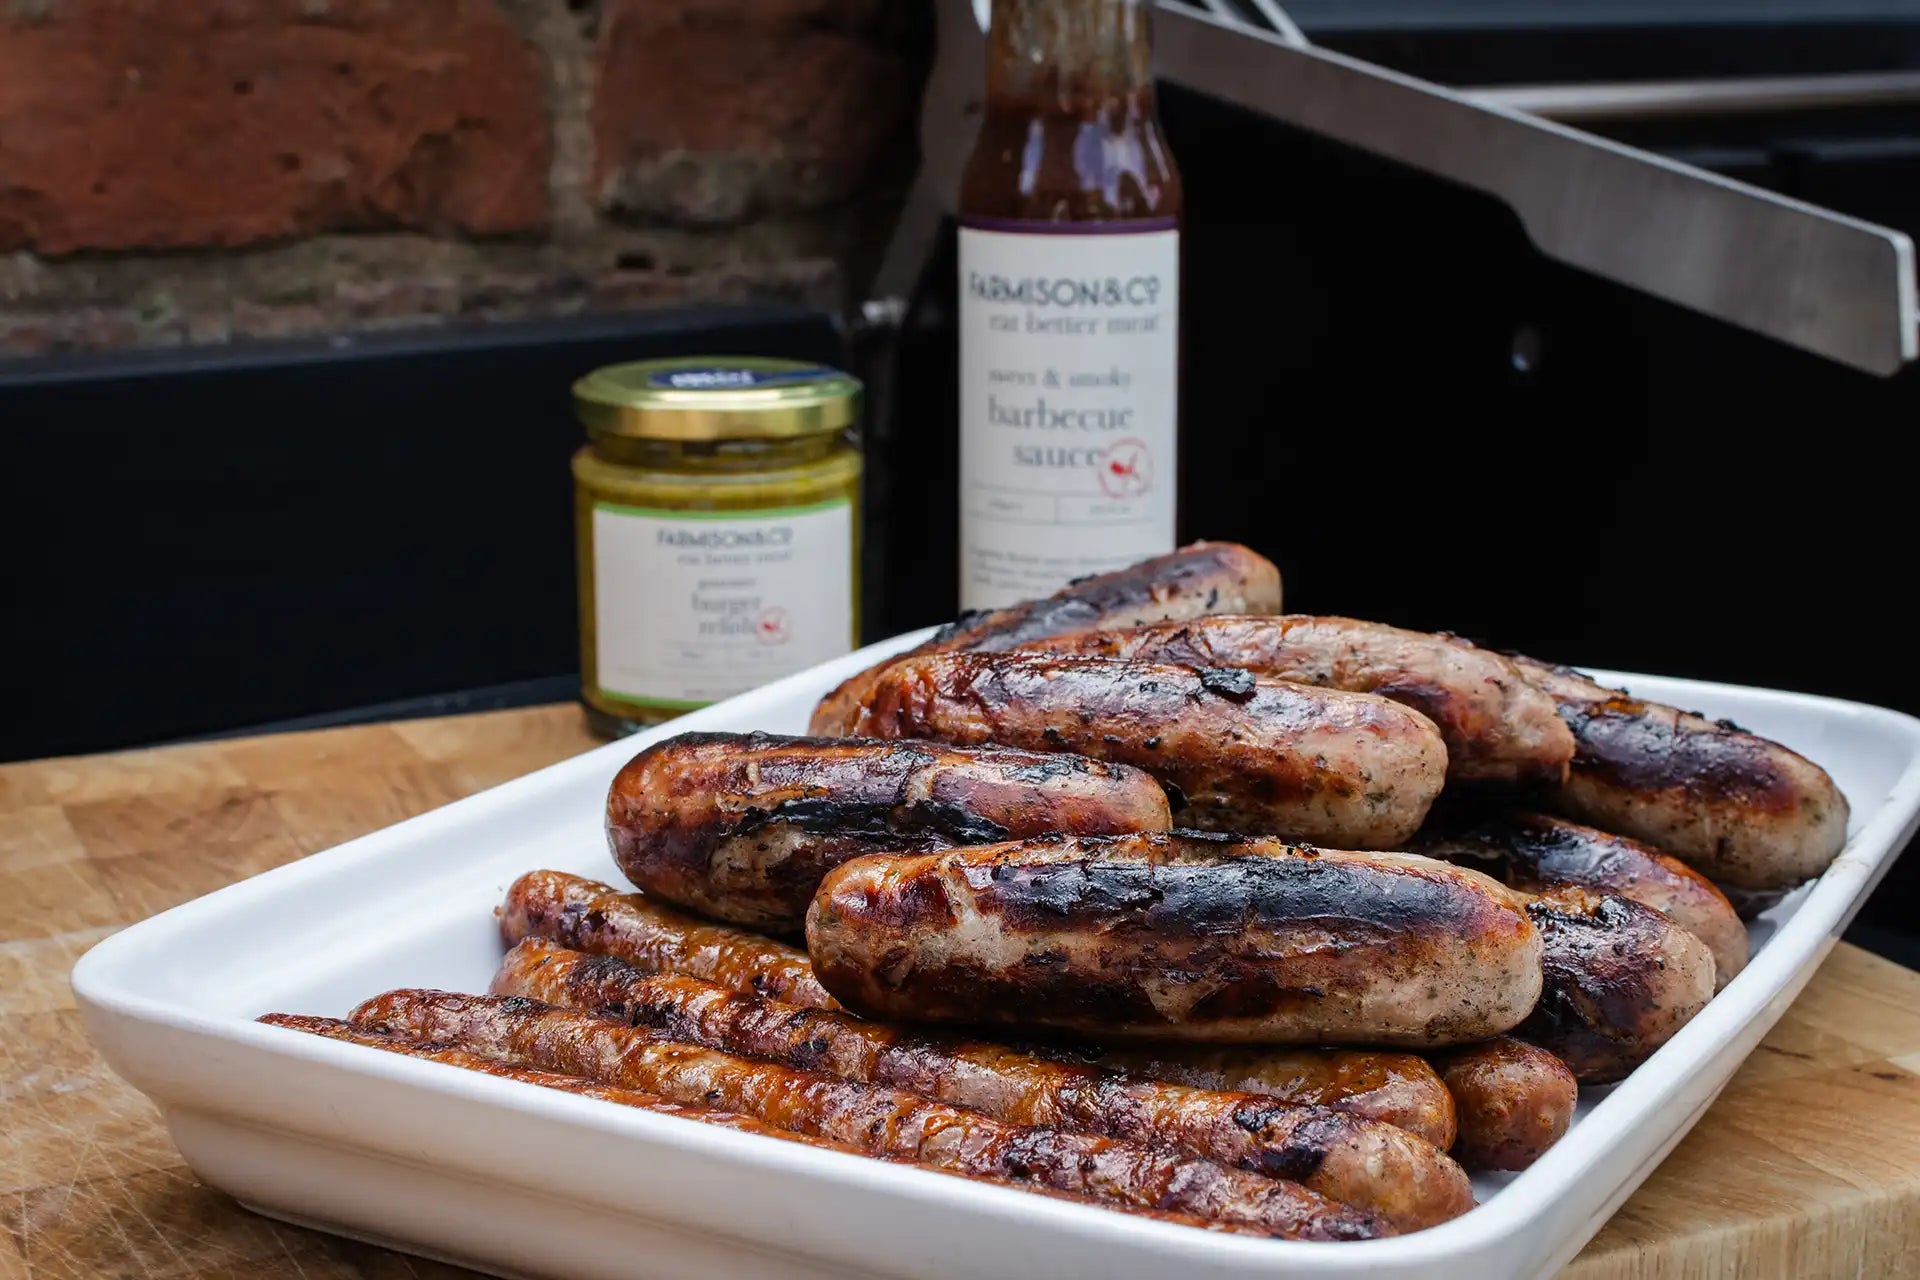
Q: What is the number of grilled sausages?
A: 13